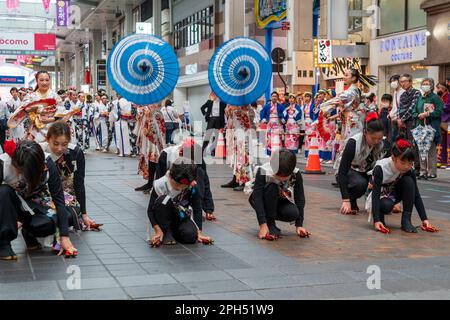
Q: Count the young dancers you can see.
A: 7